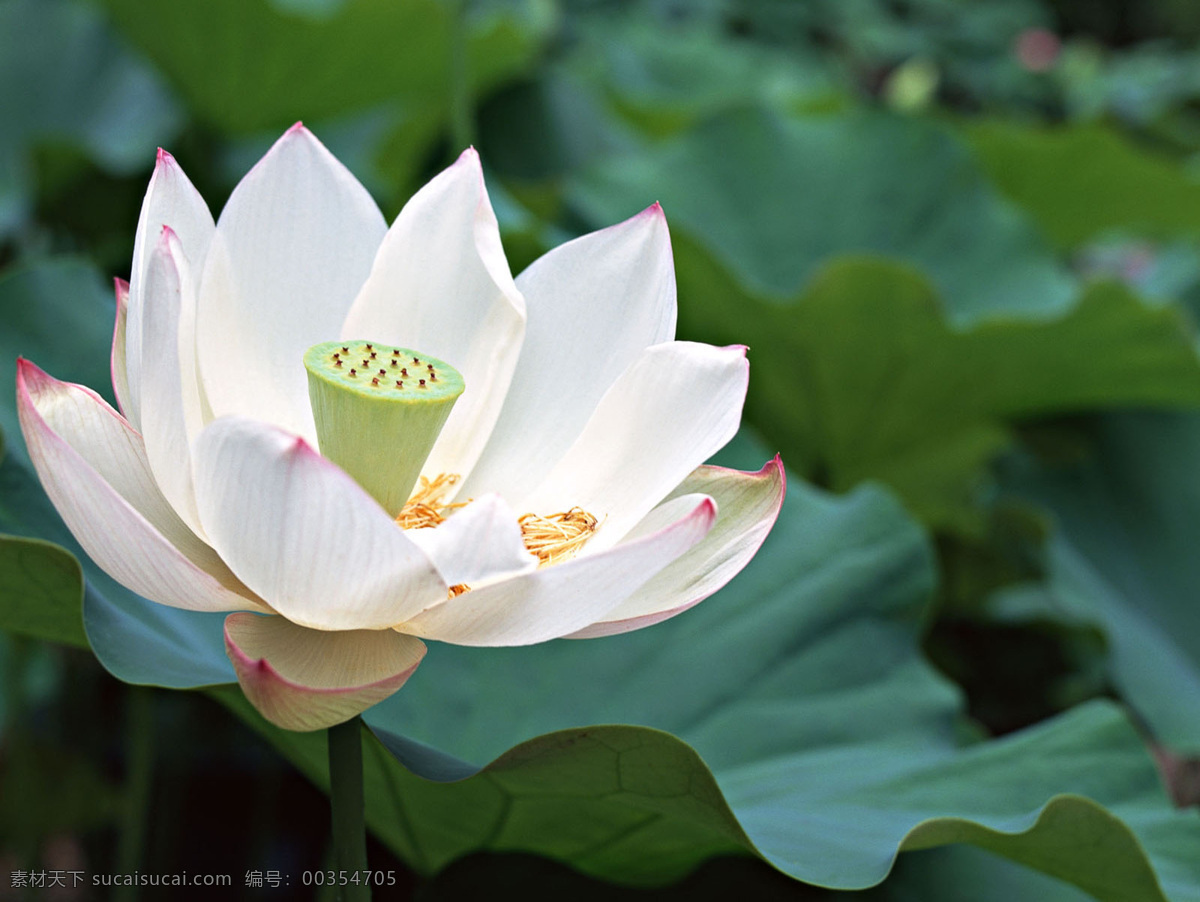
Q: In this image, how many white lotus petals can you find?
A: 13